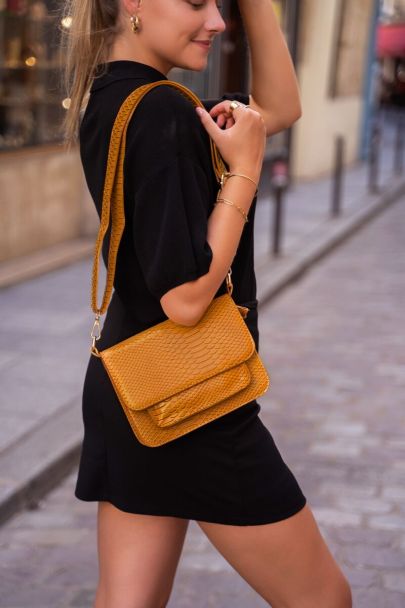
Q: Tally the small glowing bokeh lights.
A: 3